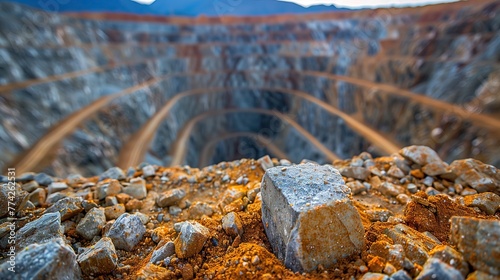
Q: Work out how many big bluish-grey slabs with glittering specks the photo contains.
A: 1